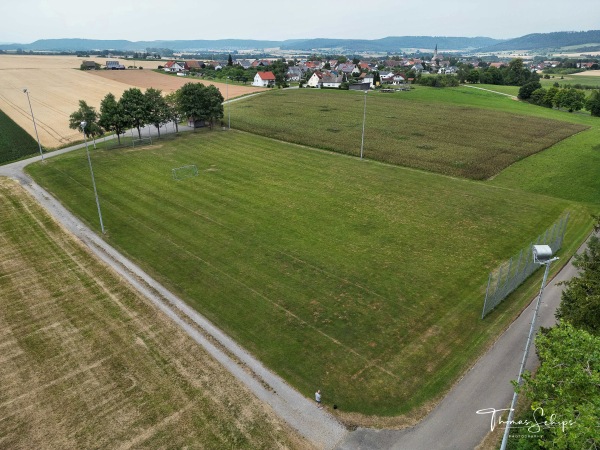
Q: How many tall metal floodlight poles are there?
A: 5